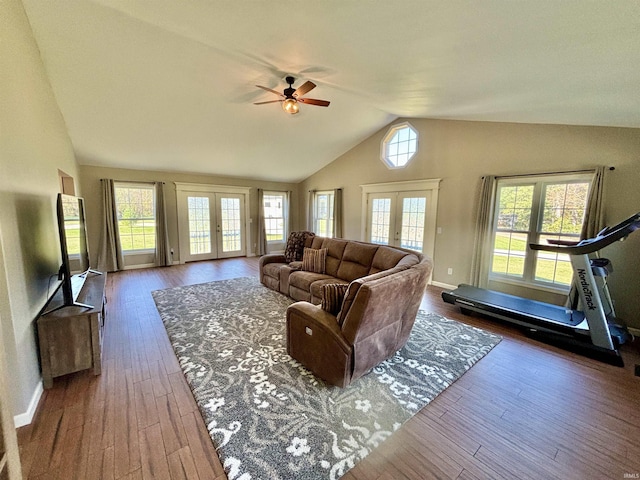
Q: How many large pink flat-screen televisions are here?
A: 0